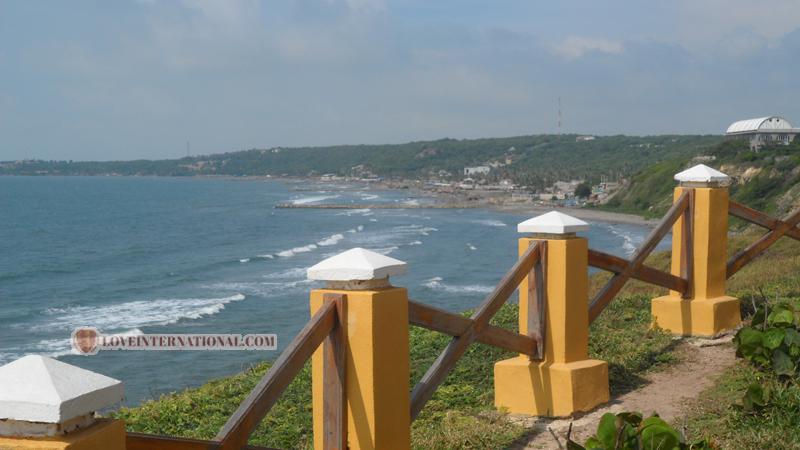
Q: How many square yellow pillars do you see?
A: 4